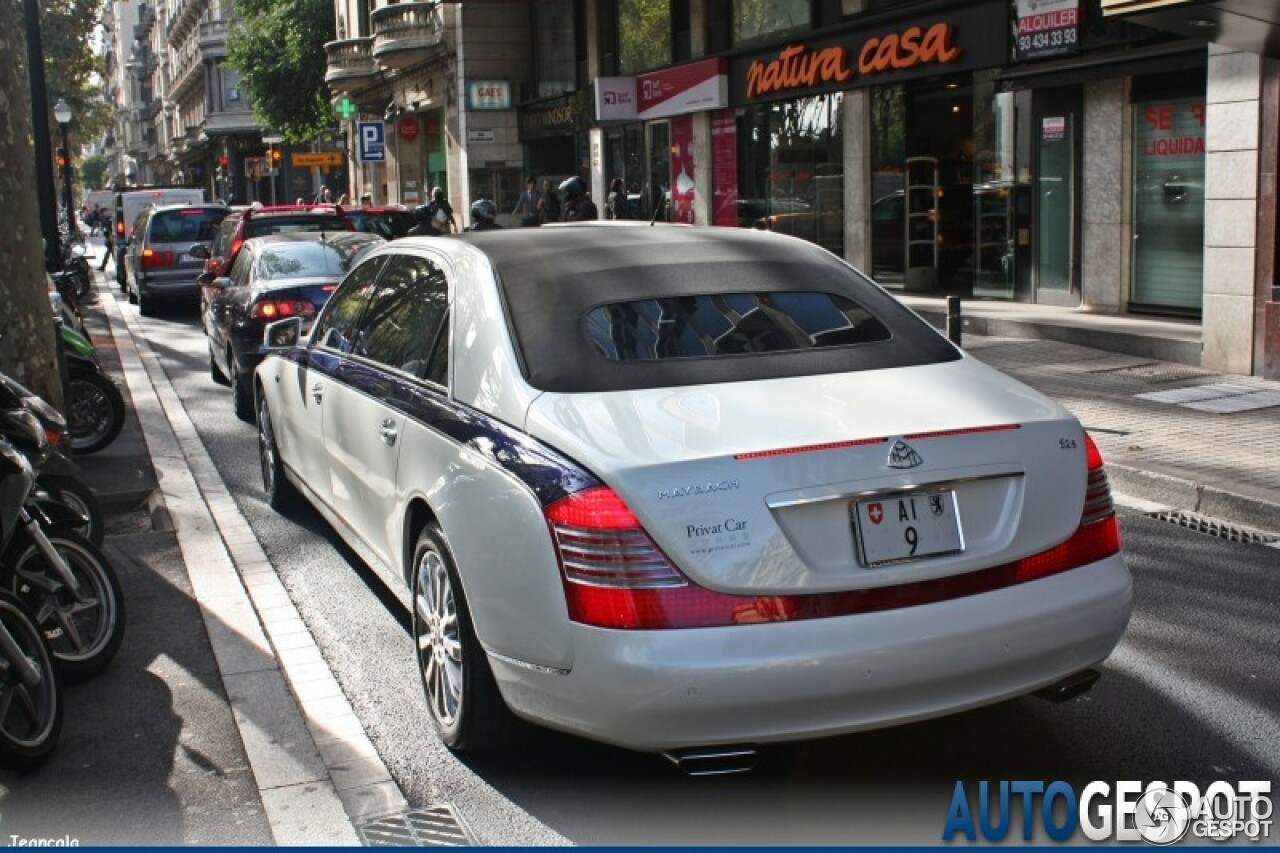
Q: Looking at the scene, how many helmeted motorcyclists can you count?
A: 3